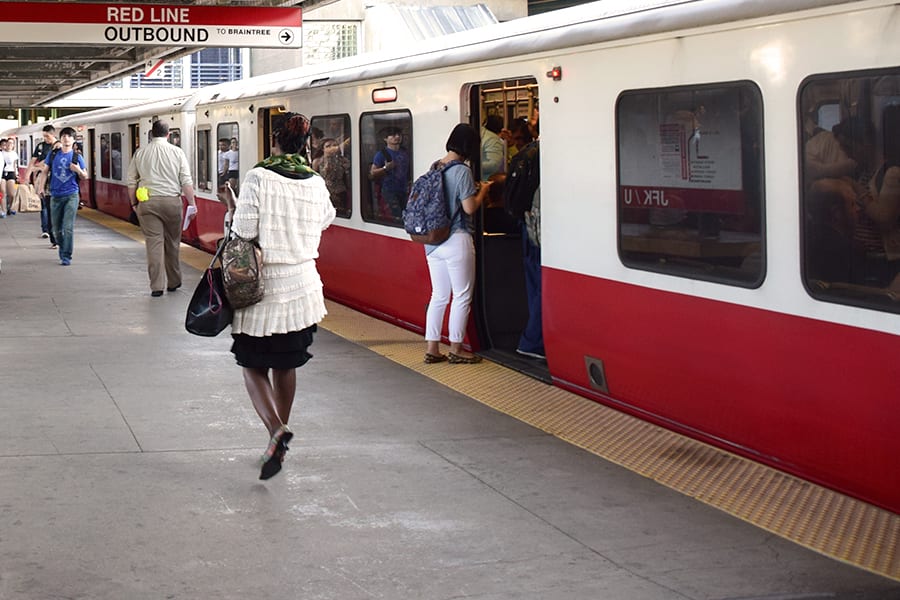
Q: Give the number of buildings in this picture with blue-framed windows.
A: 1